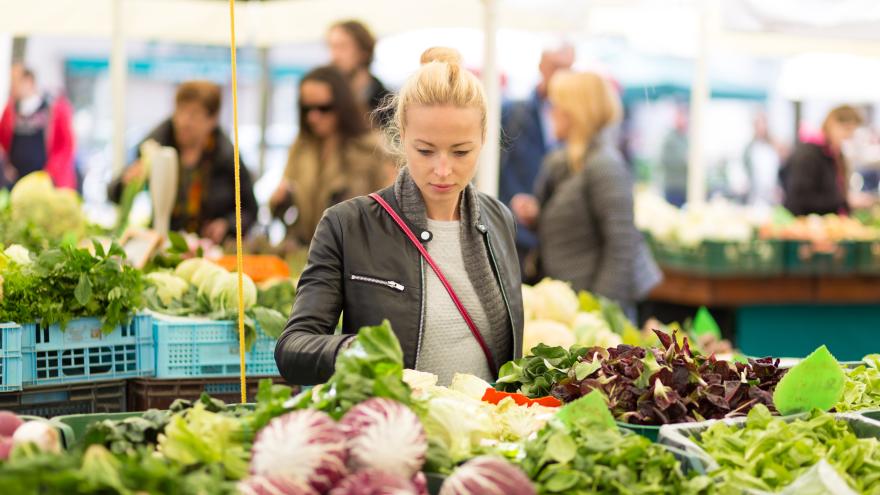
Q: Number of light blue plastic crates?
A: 3